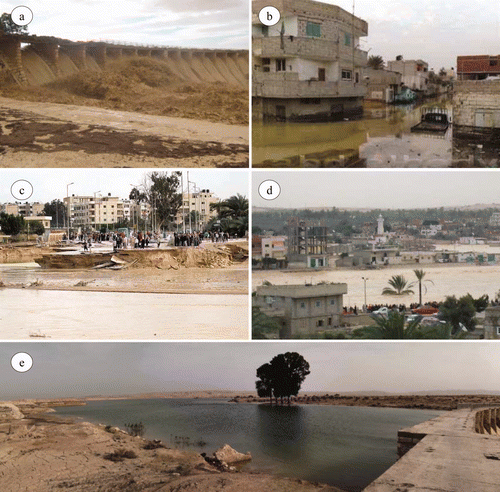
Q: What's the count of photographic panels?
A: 5